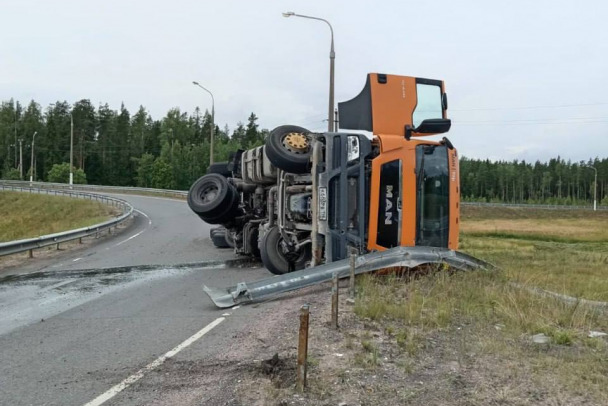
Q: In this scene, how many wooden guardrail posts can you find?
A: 3